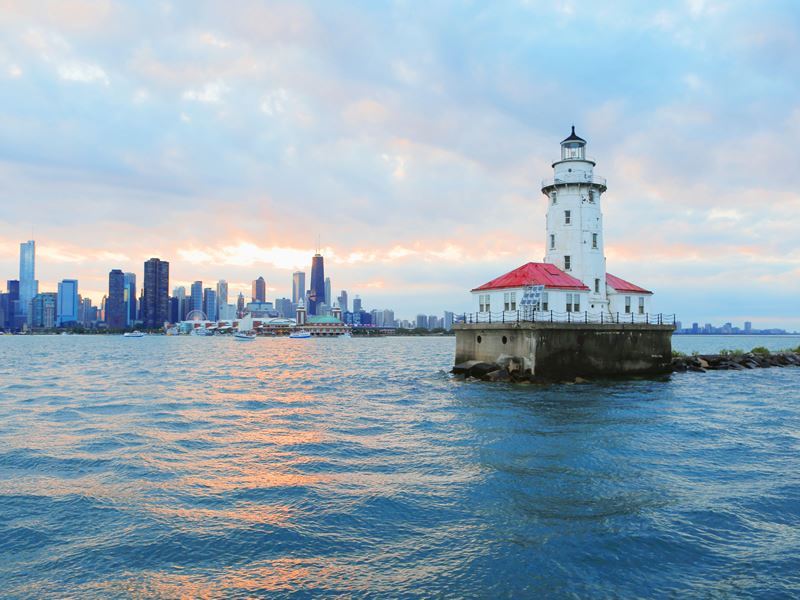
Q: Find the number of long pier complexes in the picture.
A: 1